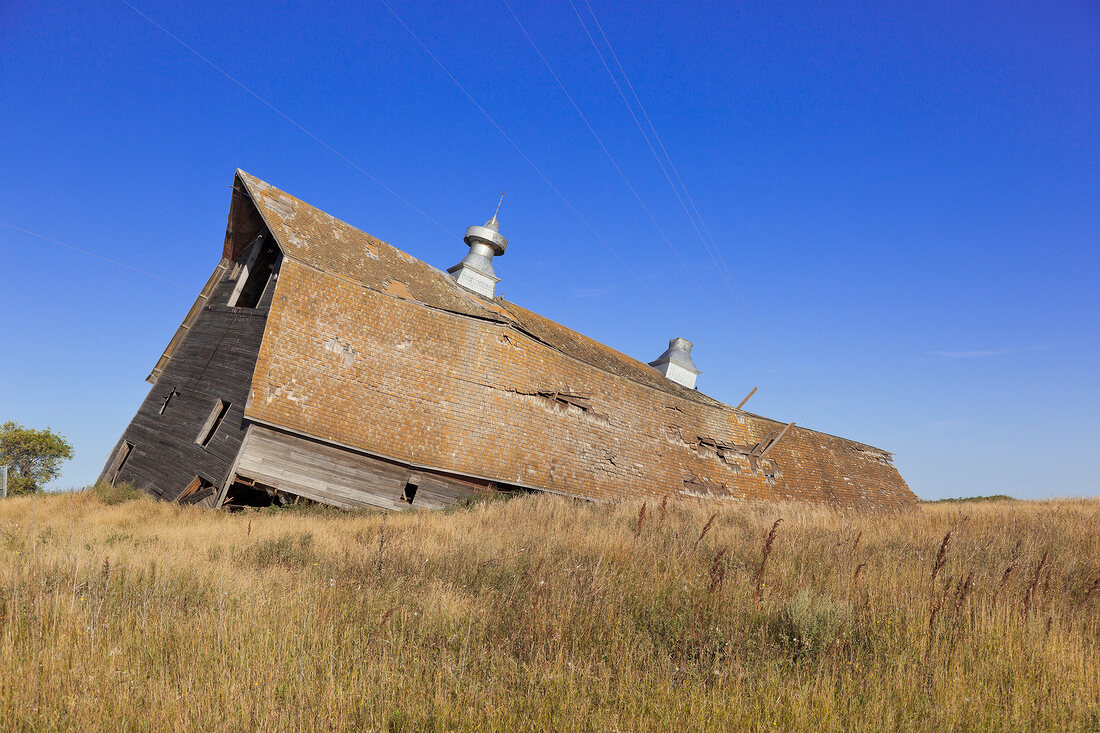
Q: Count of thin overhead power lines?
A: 6